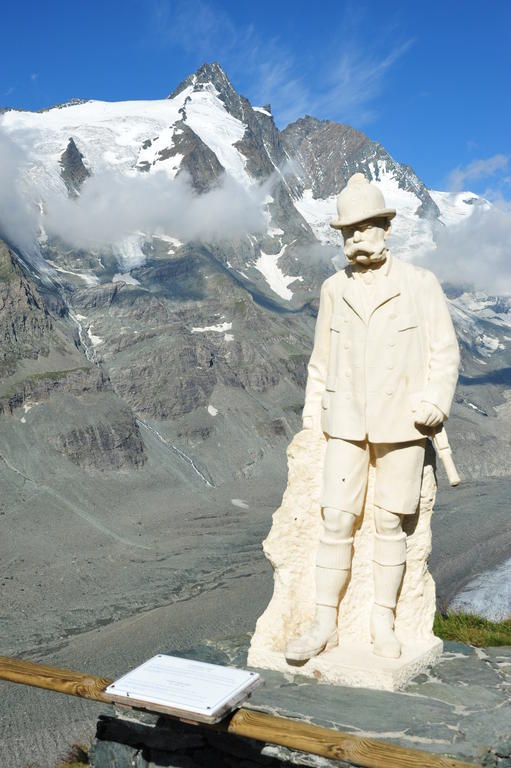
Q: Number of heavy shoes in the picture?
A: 2